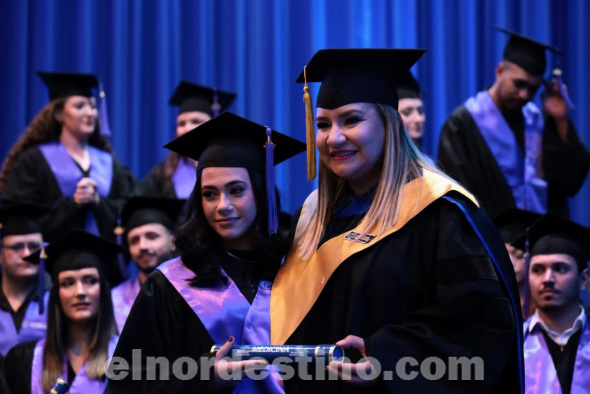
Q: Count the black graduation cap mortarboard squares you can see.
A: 11